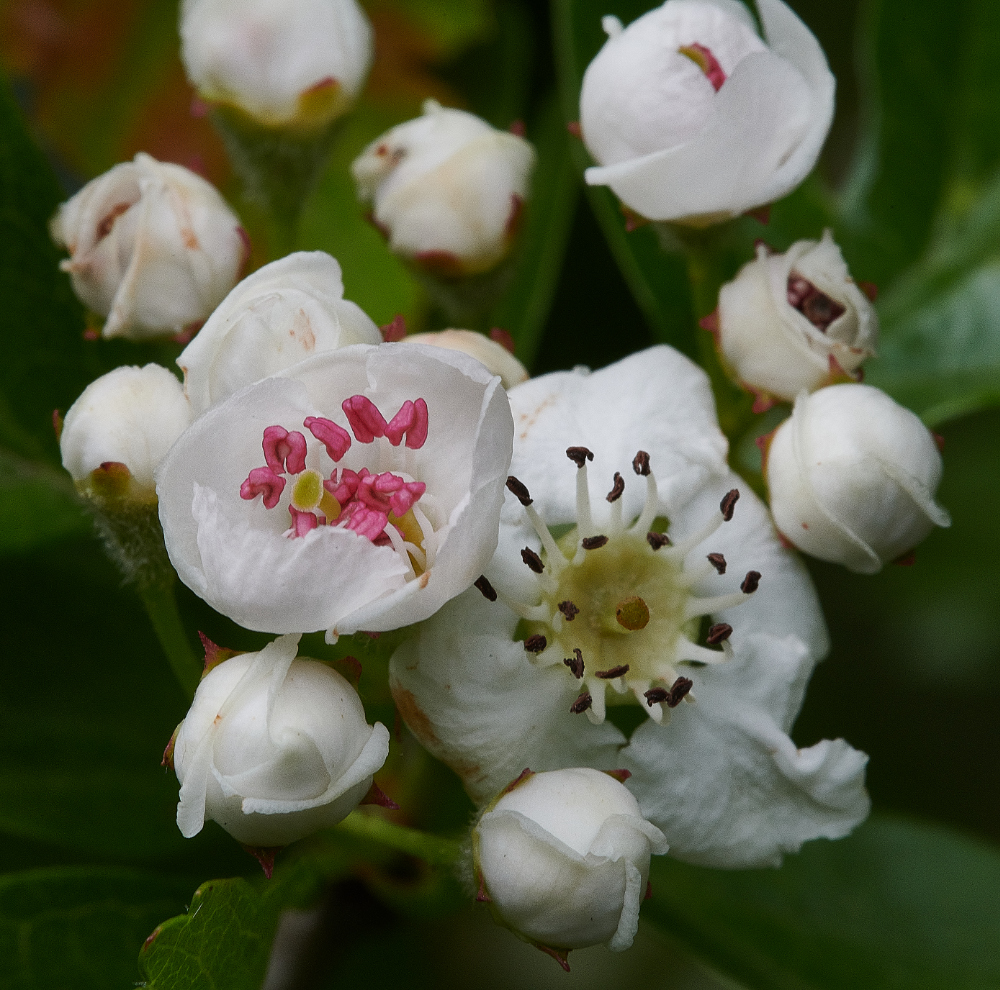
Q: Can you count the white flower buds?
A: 11